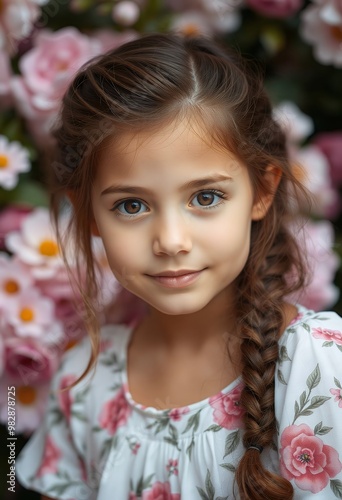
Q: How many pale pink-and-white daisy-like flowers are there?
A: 5